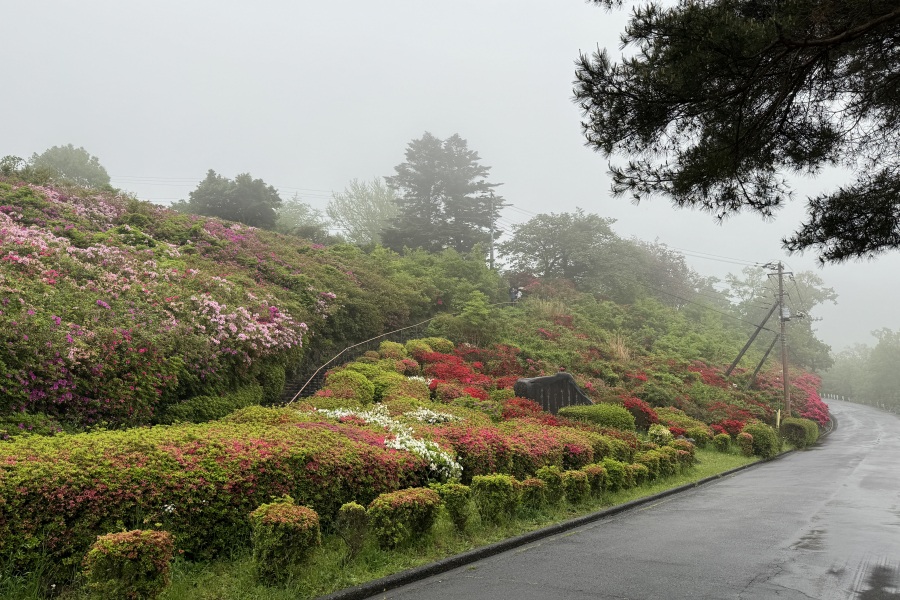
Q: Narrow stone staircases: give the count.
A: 1